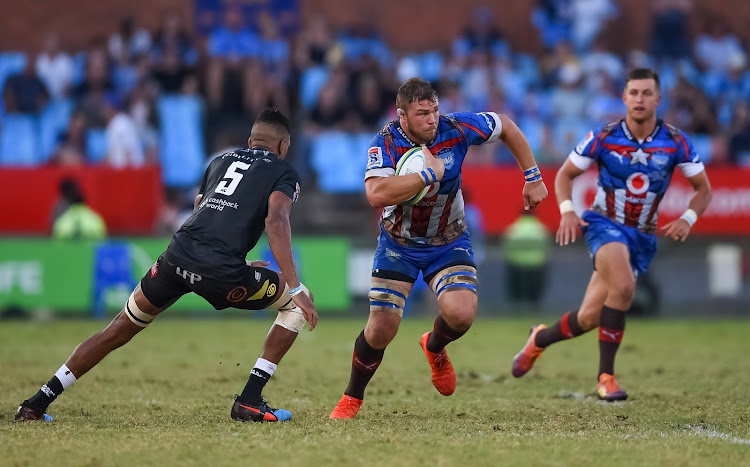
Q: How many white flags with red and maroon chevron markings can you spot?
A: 0